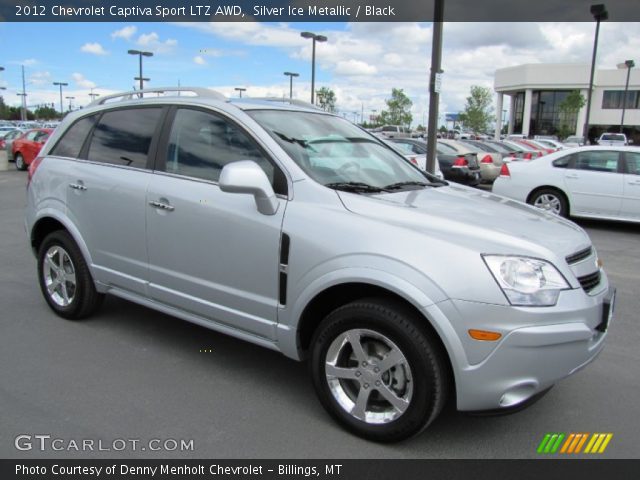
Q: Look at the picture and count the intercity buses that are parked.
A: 0